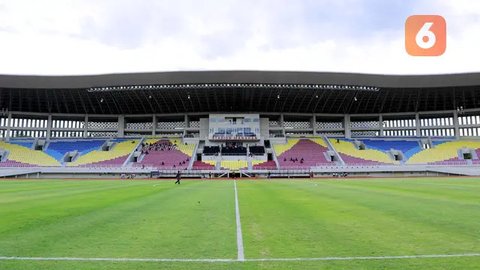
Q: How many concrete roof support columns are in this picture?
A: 12